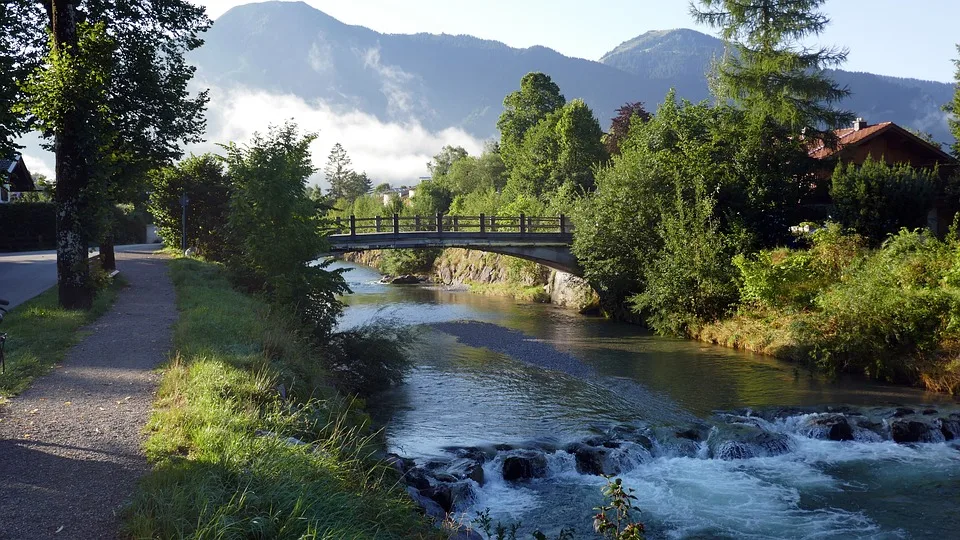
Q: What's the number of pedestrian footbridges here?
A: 1